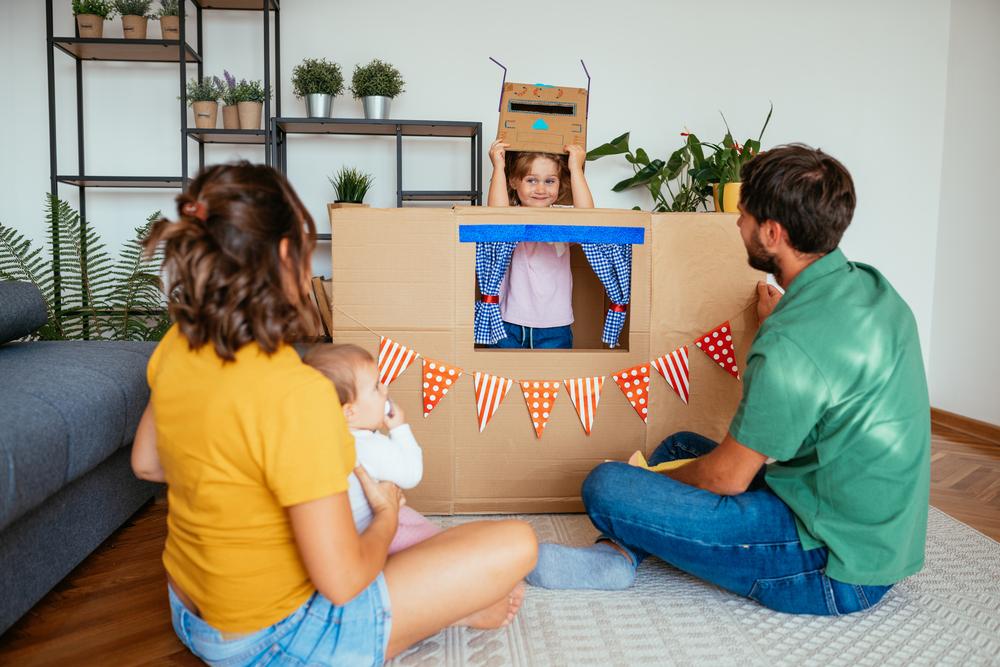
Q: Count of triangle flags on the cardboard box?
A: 8